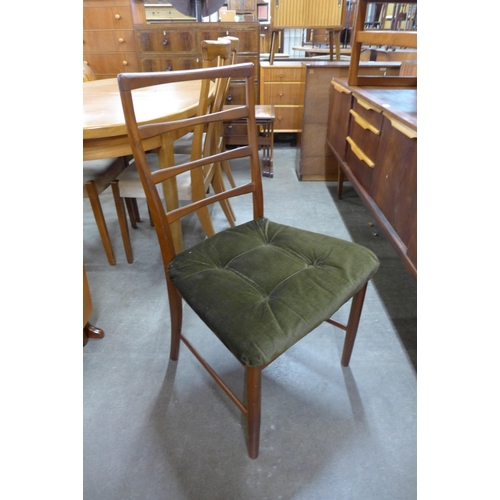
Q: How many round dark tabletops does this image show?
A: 1